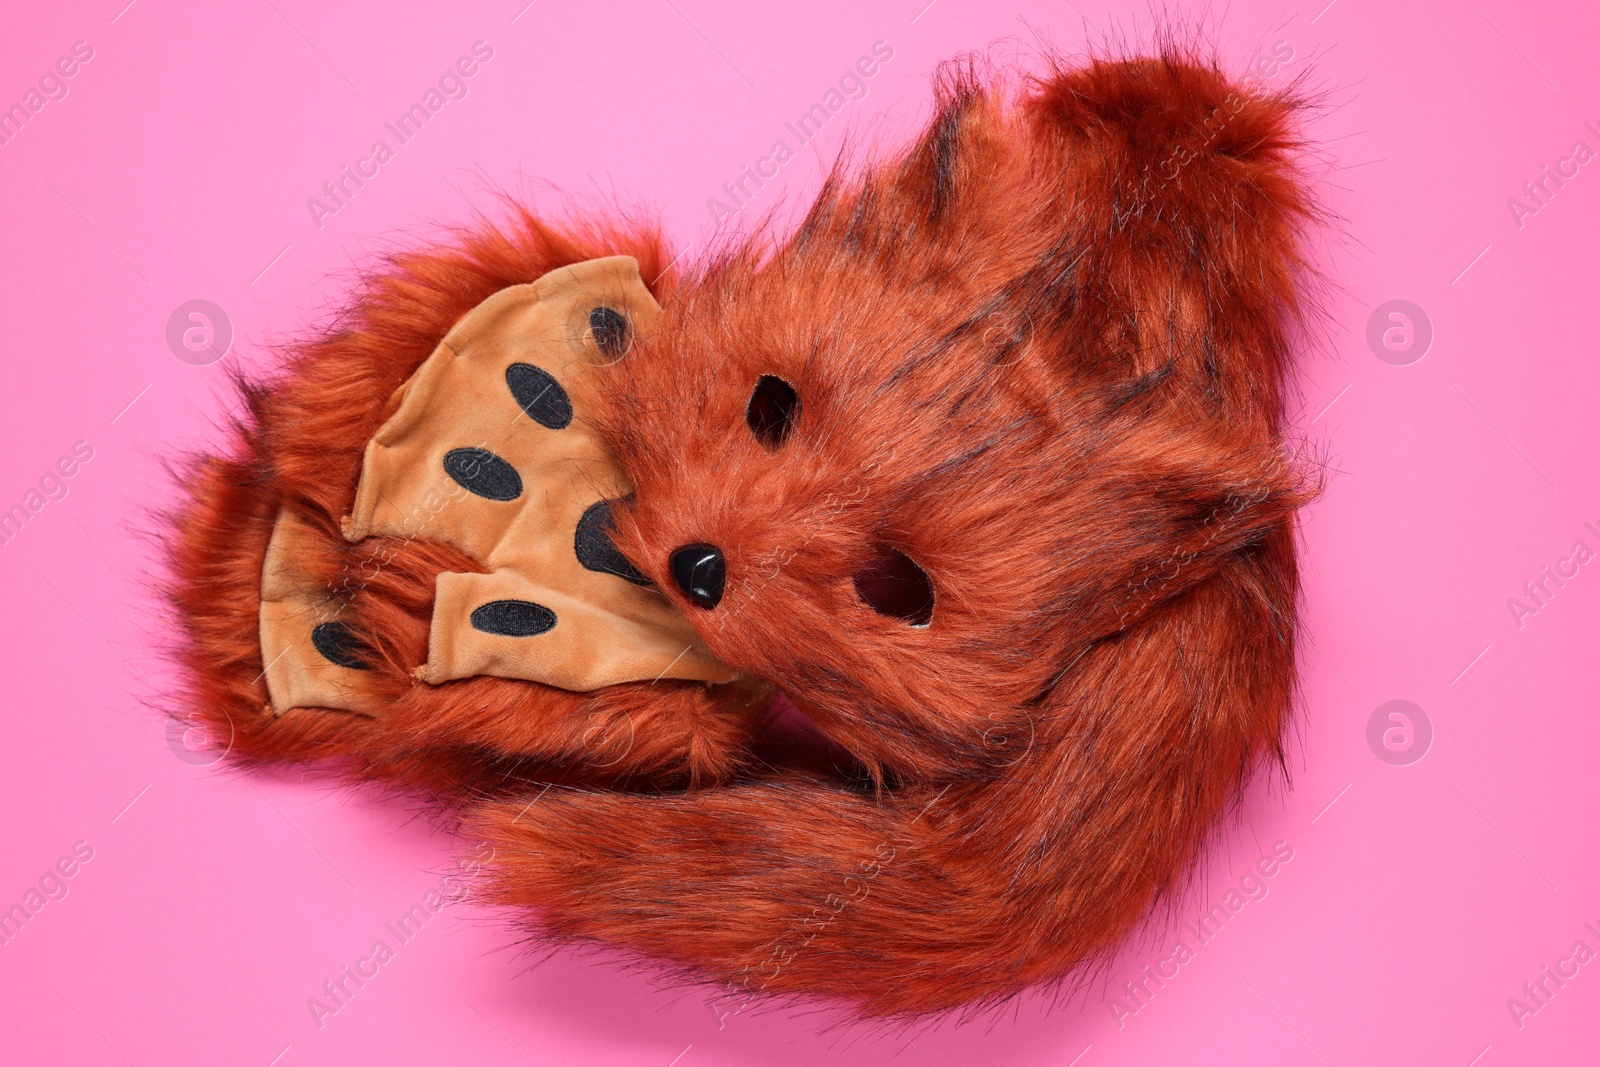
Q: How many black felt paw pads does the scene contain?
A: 6